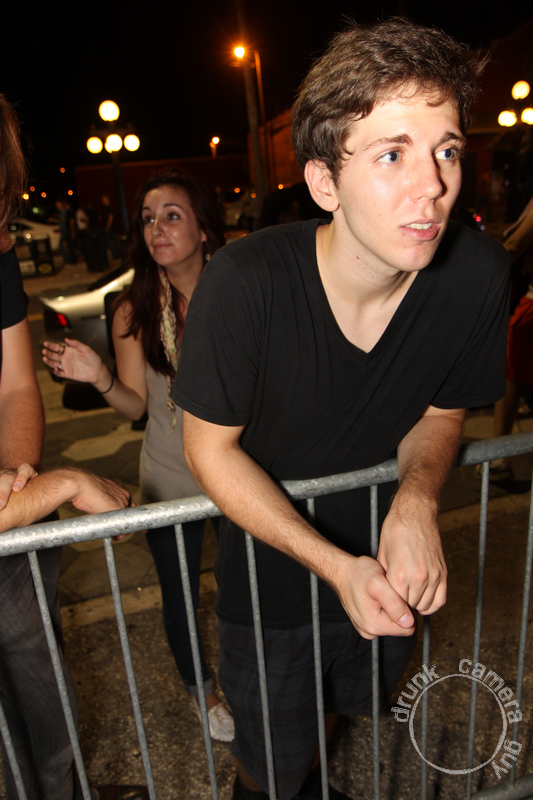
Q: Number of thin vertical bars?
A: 10